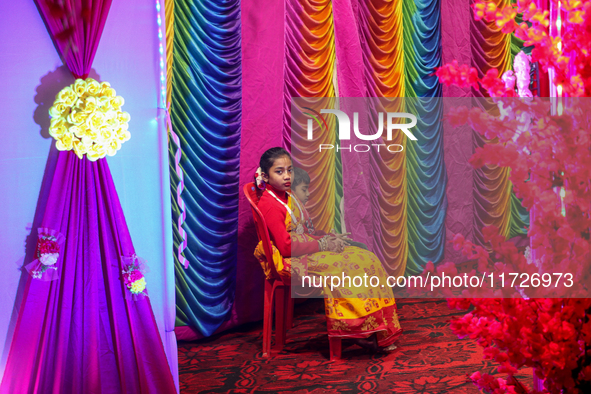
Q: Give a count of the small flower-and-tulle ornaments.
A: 2